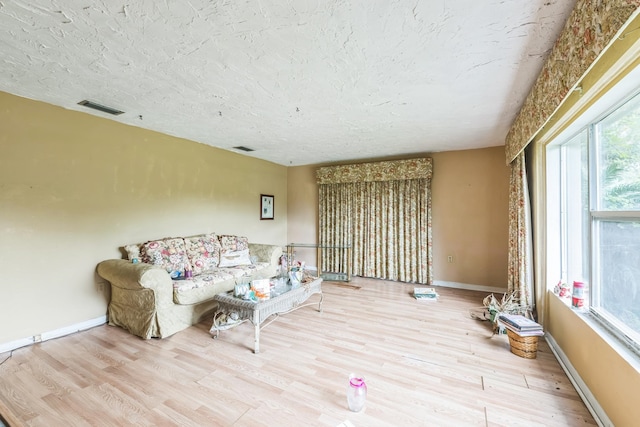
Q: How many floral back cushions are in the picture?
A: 3